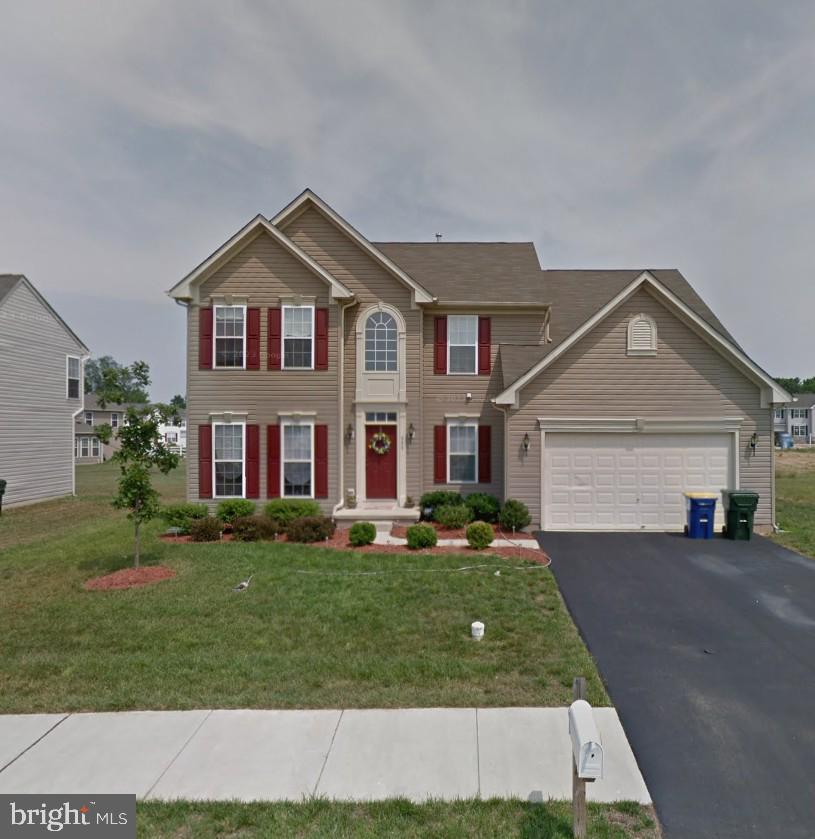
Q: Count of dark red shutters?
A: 12